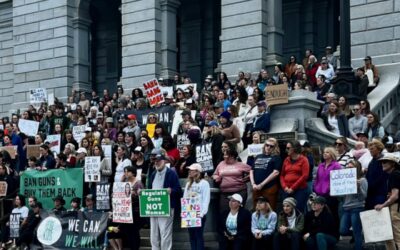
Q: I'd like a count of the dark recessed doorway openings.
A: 3